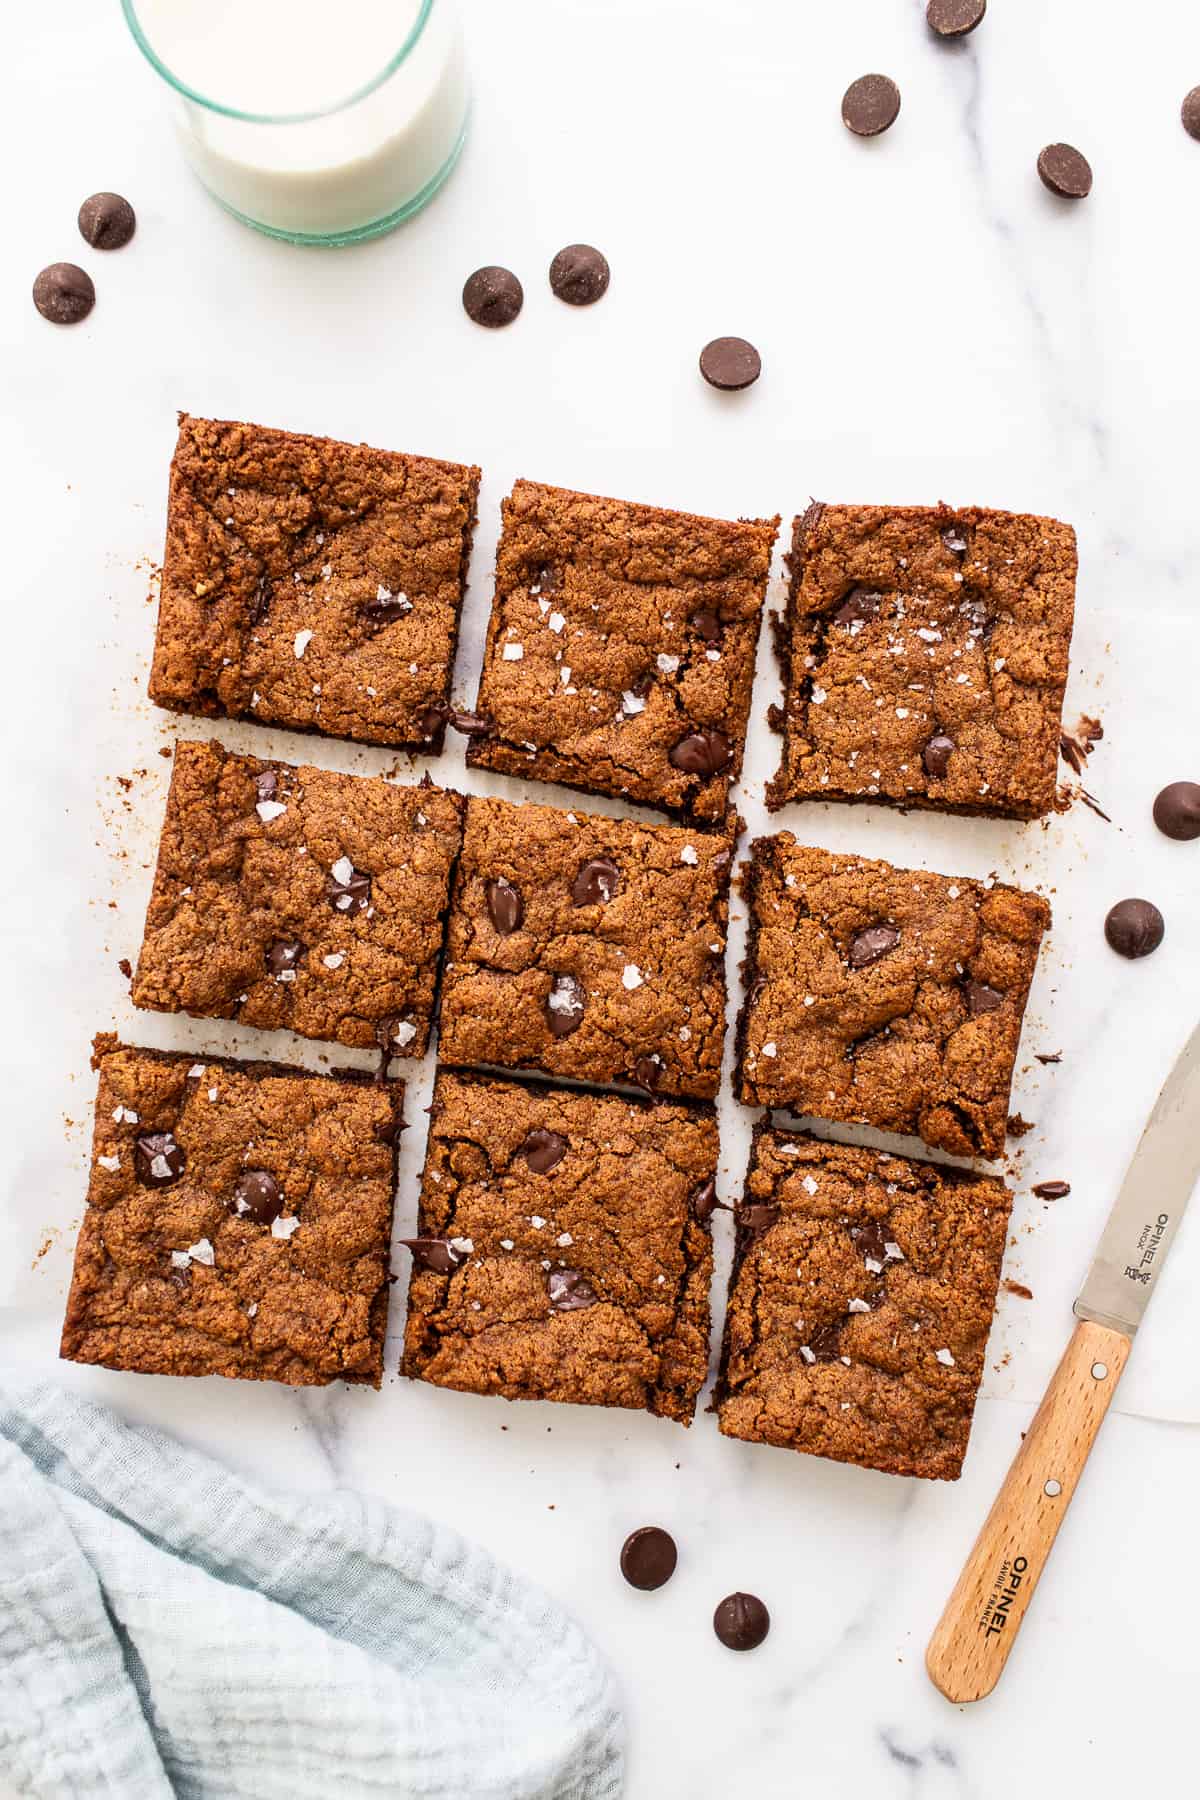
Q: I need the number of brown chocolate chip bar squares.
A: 9